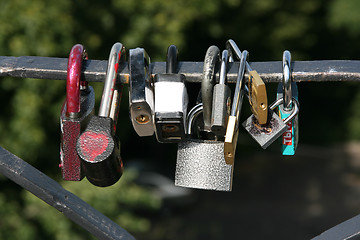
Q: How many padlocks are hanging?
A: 11